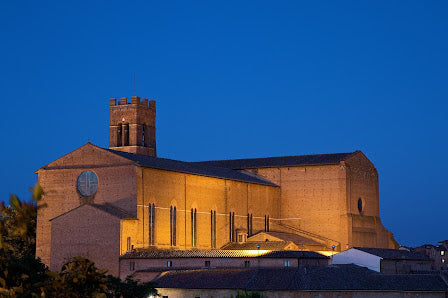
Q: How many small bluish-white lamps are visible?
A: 2